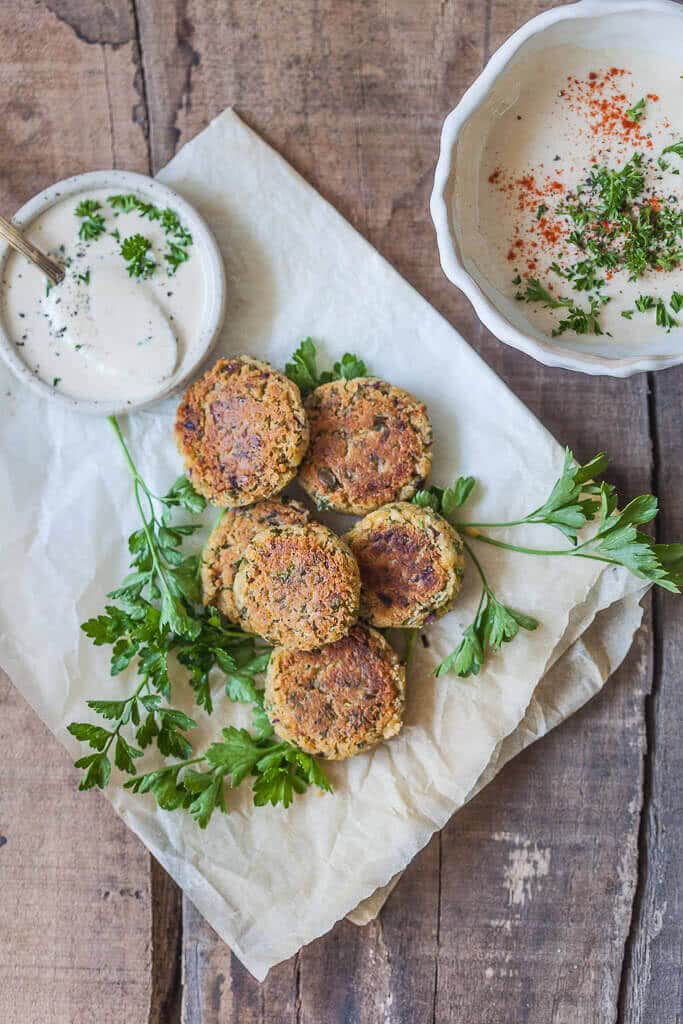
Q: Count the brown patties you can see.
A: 6